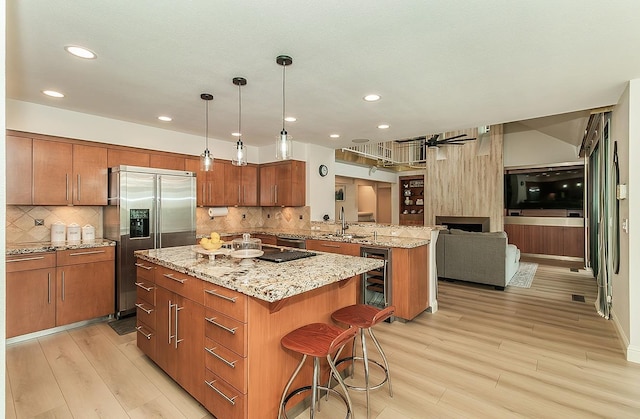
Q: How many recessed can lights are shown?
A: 8